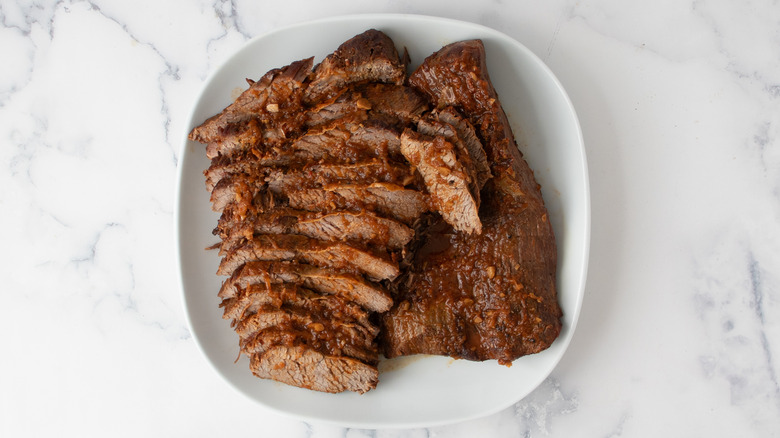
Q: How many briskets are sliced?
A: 1